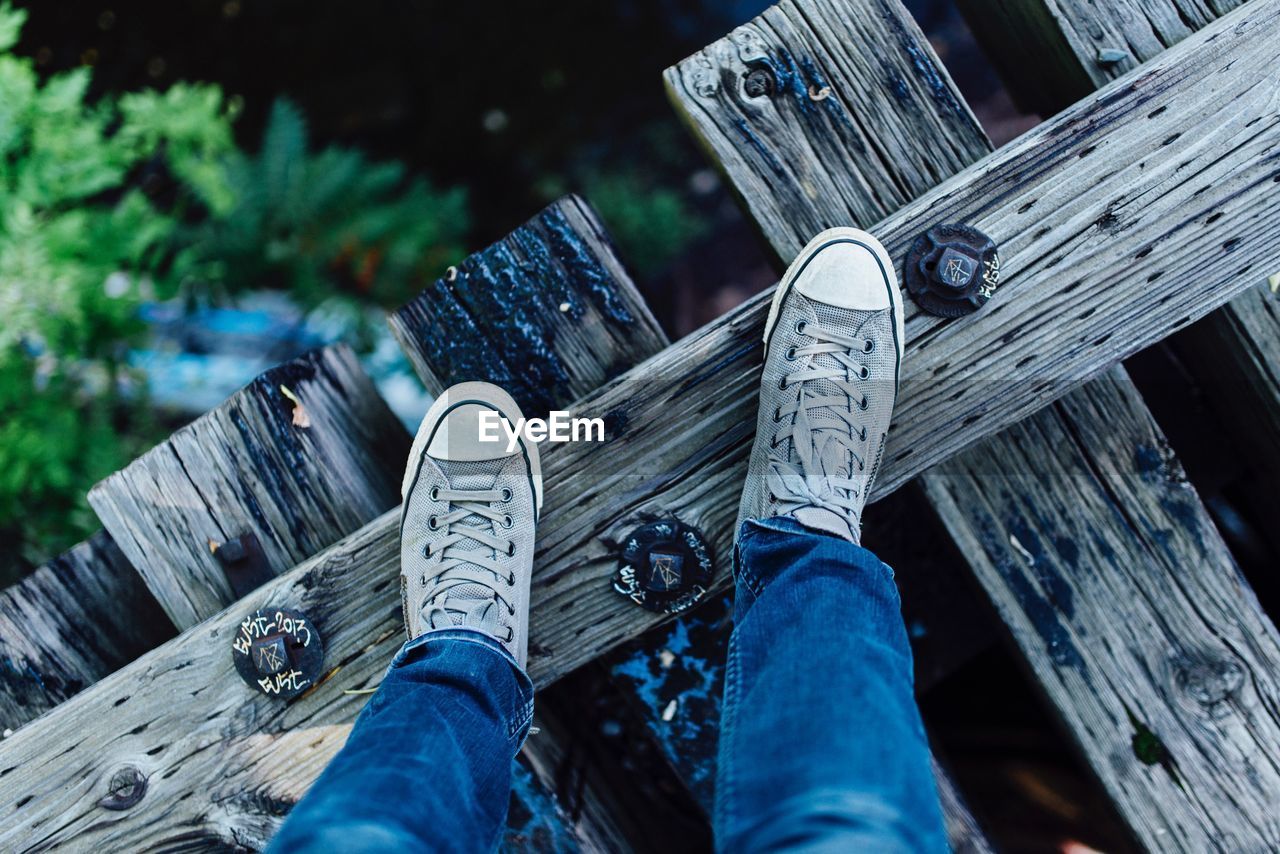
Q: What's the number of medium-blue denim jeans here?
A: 1